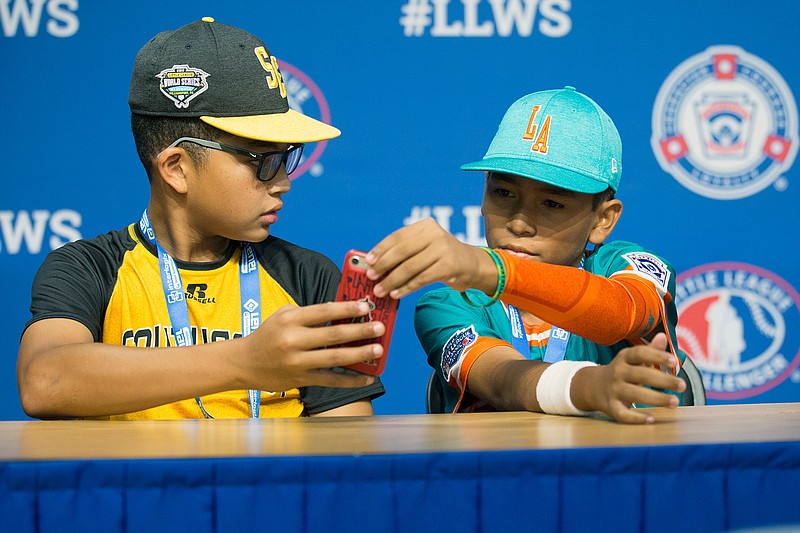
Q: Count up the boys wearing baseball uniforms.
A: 2